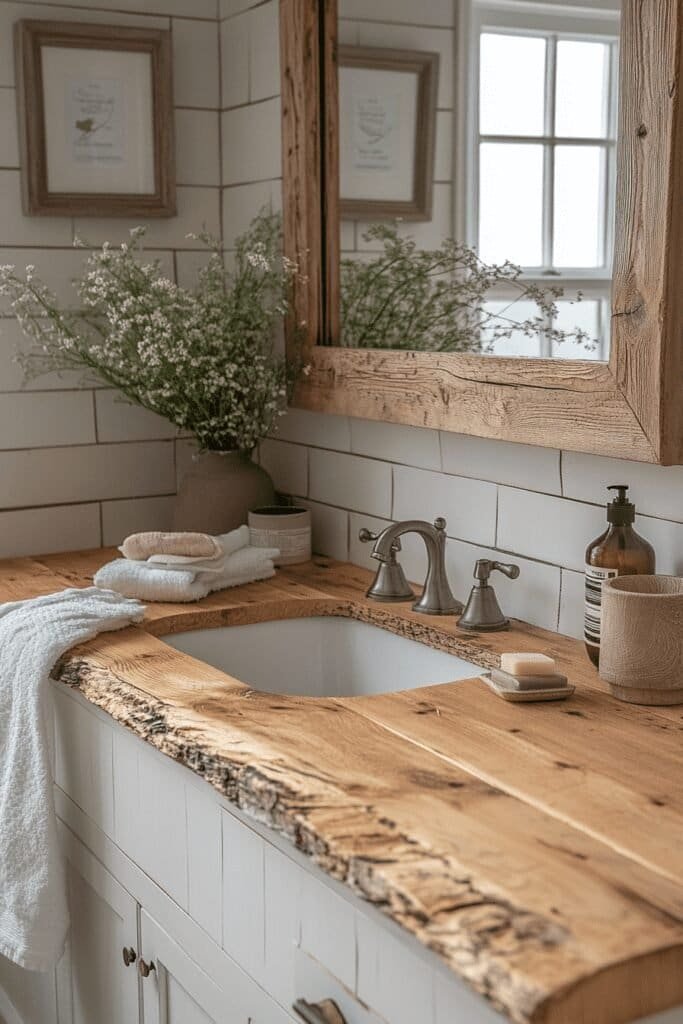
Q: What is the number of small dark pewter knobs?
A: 2